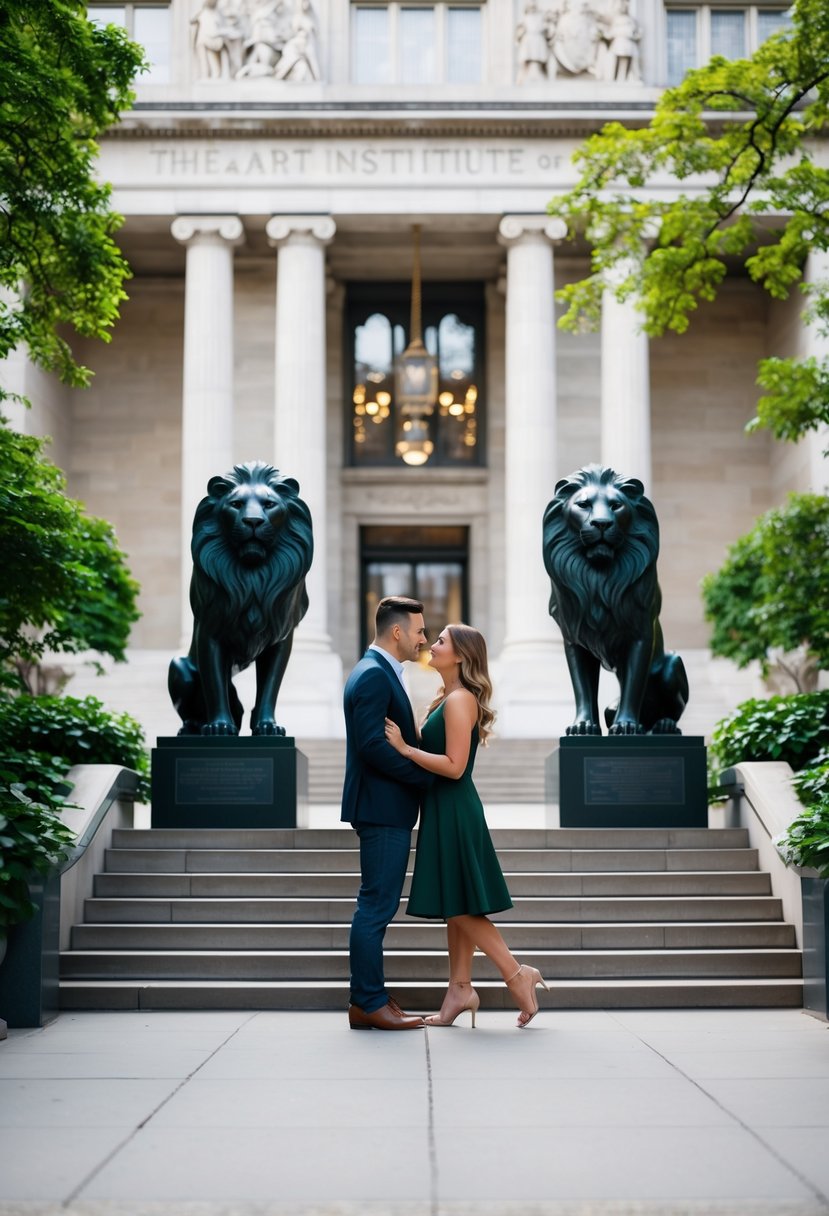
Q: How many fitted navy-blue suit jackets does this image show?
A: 1